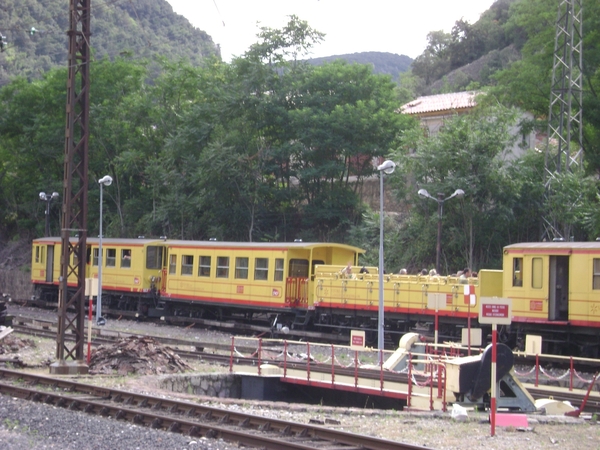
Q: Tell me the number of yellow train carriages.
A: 4